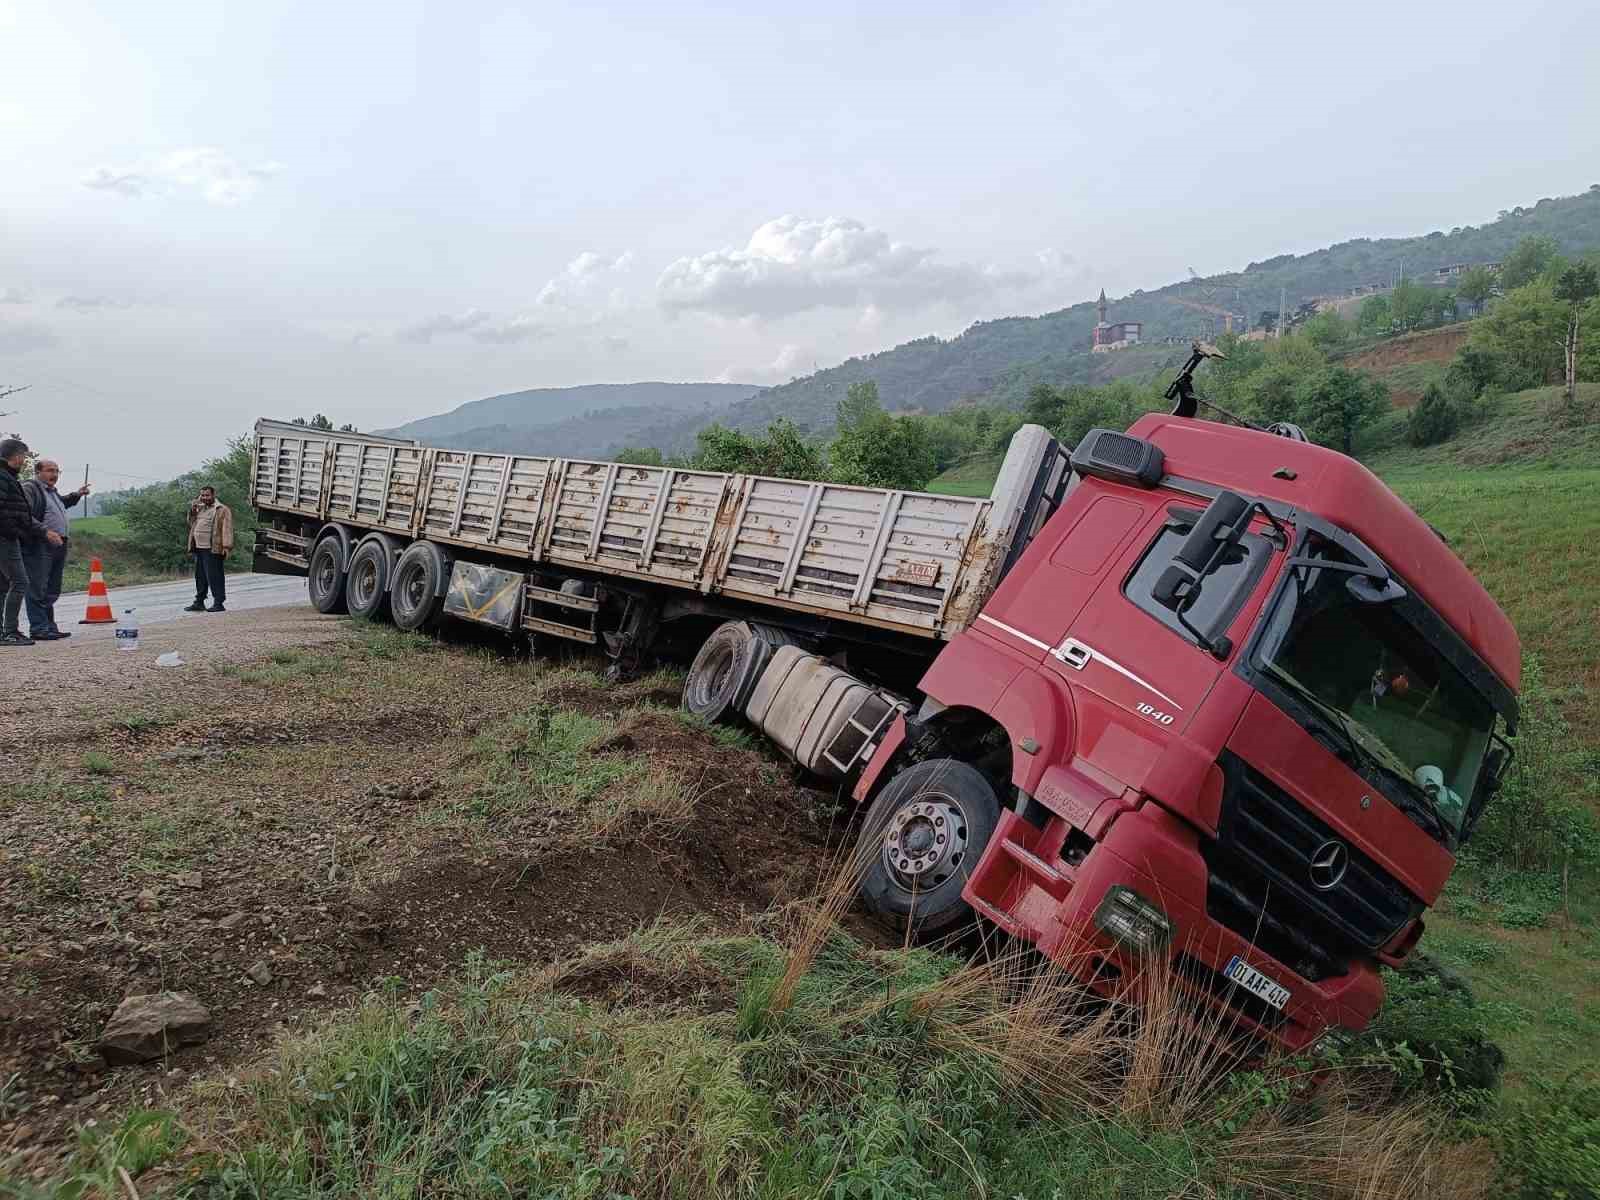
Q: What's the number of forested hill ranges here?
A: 2